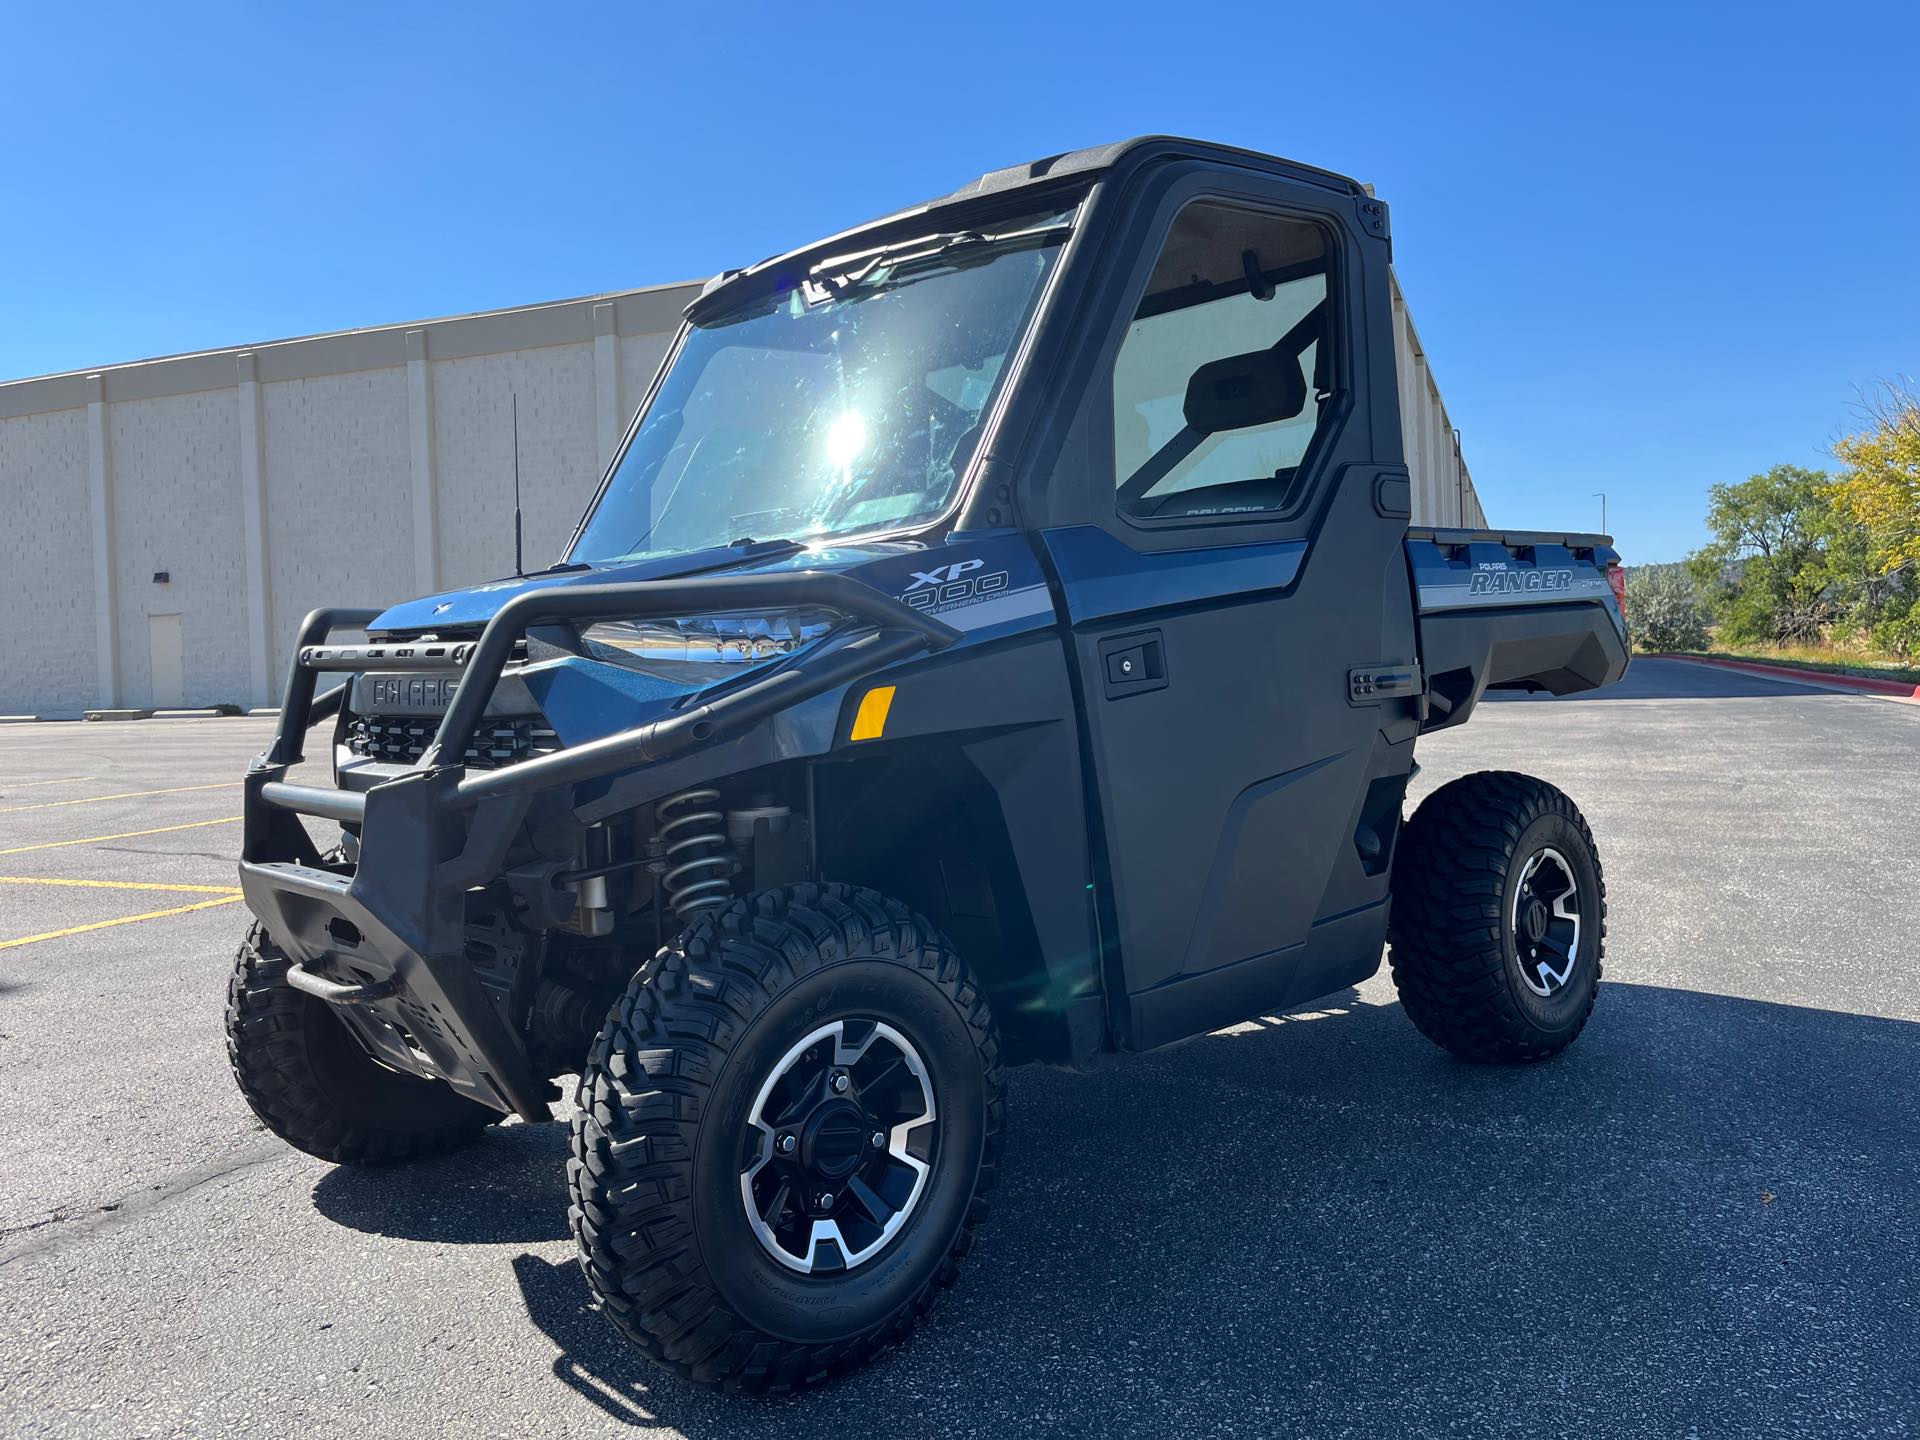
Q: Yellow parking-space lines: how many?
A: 5